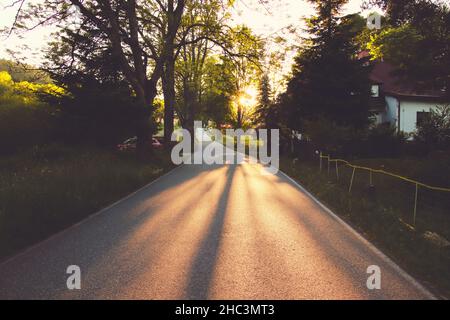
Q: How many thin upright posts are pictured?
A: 6